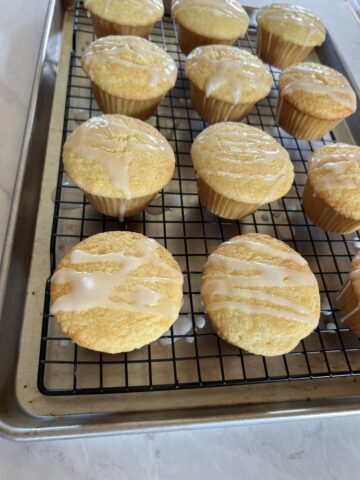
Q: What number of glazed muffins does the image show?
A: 12